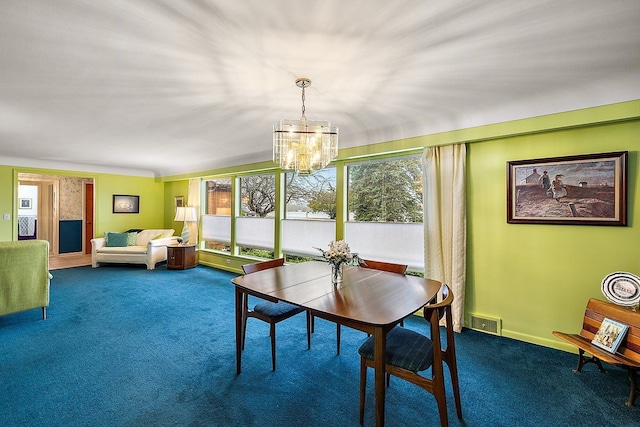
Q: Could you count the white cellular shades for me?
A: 4